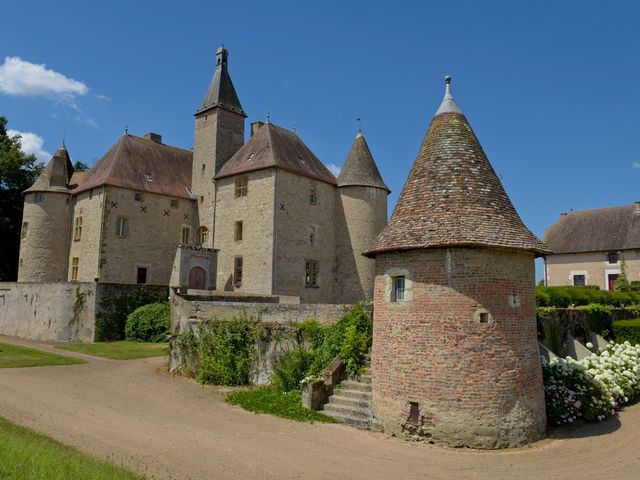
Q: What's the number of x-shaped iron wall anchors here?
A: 5